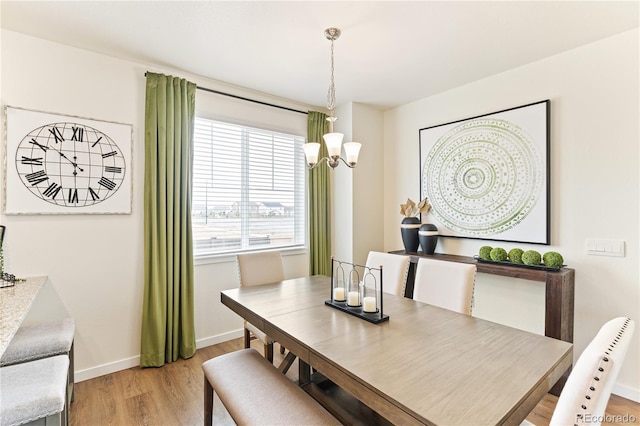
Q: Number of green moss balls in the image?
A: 5